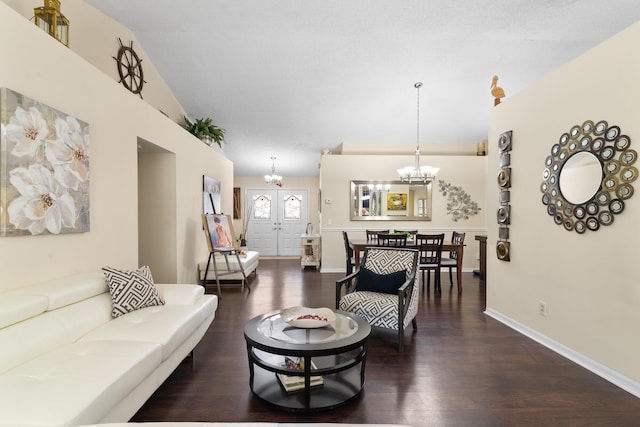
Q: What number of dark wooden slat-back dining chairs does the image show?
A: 6